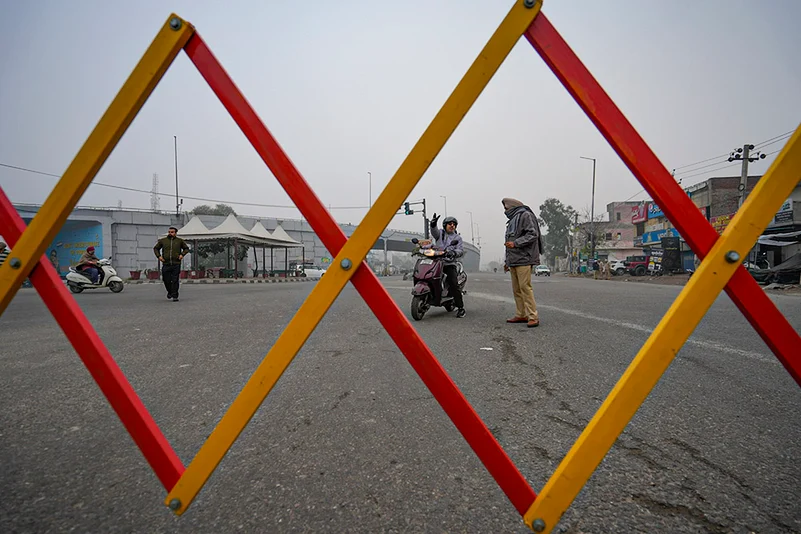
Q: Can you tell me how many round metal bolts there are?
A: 7